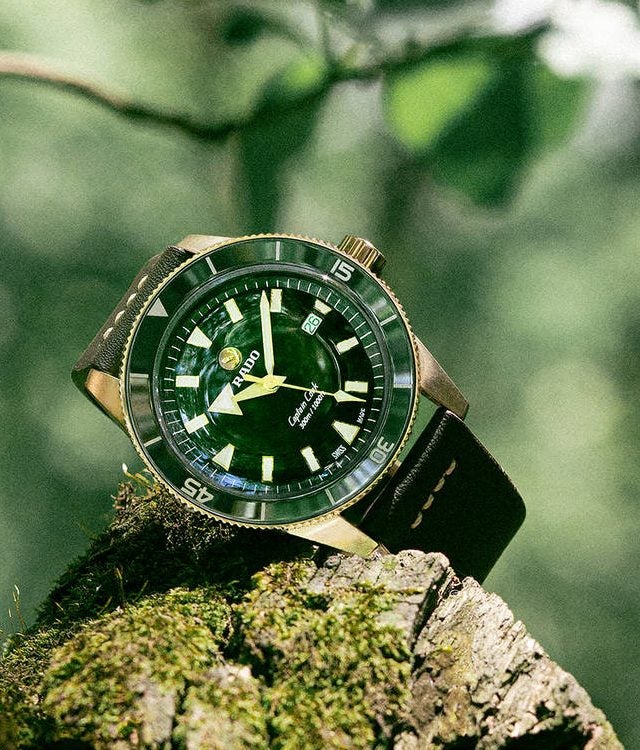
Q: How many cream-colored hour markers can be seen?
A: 12